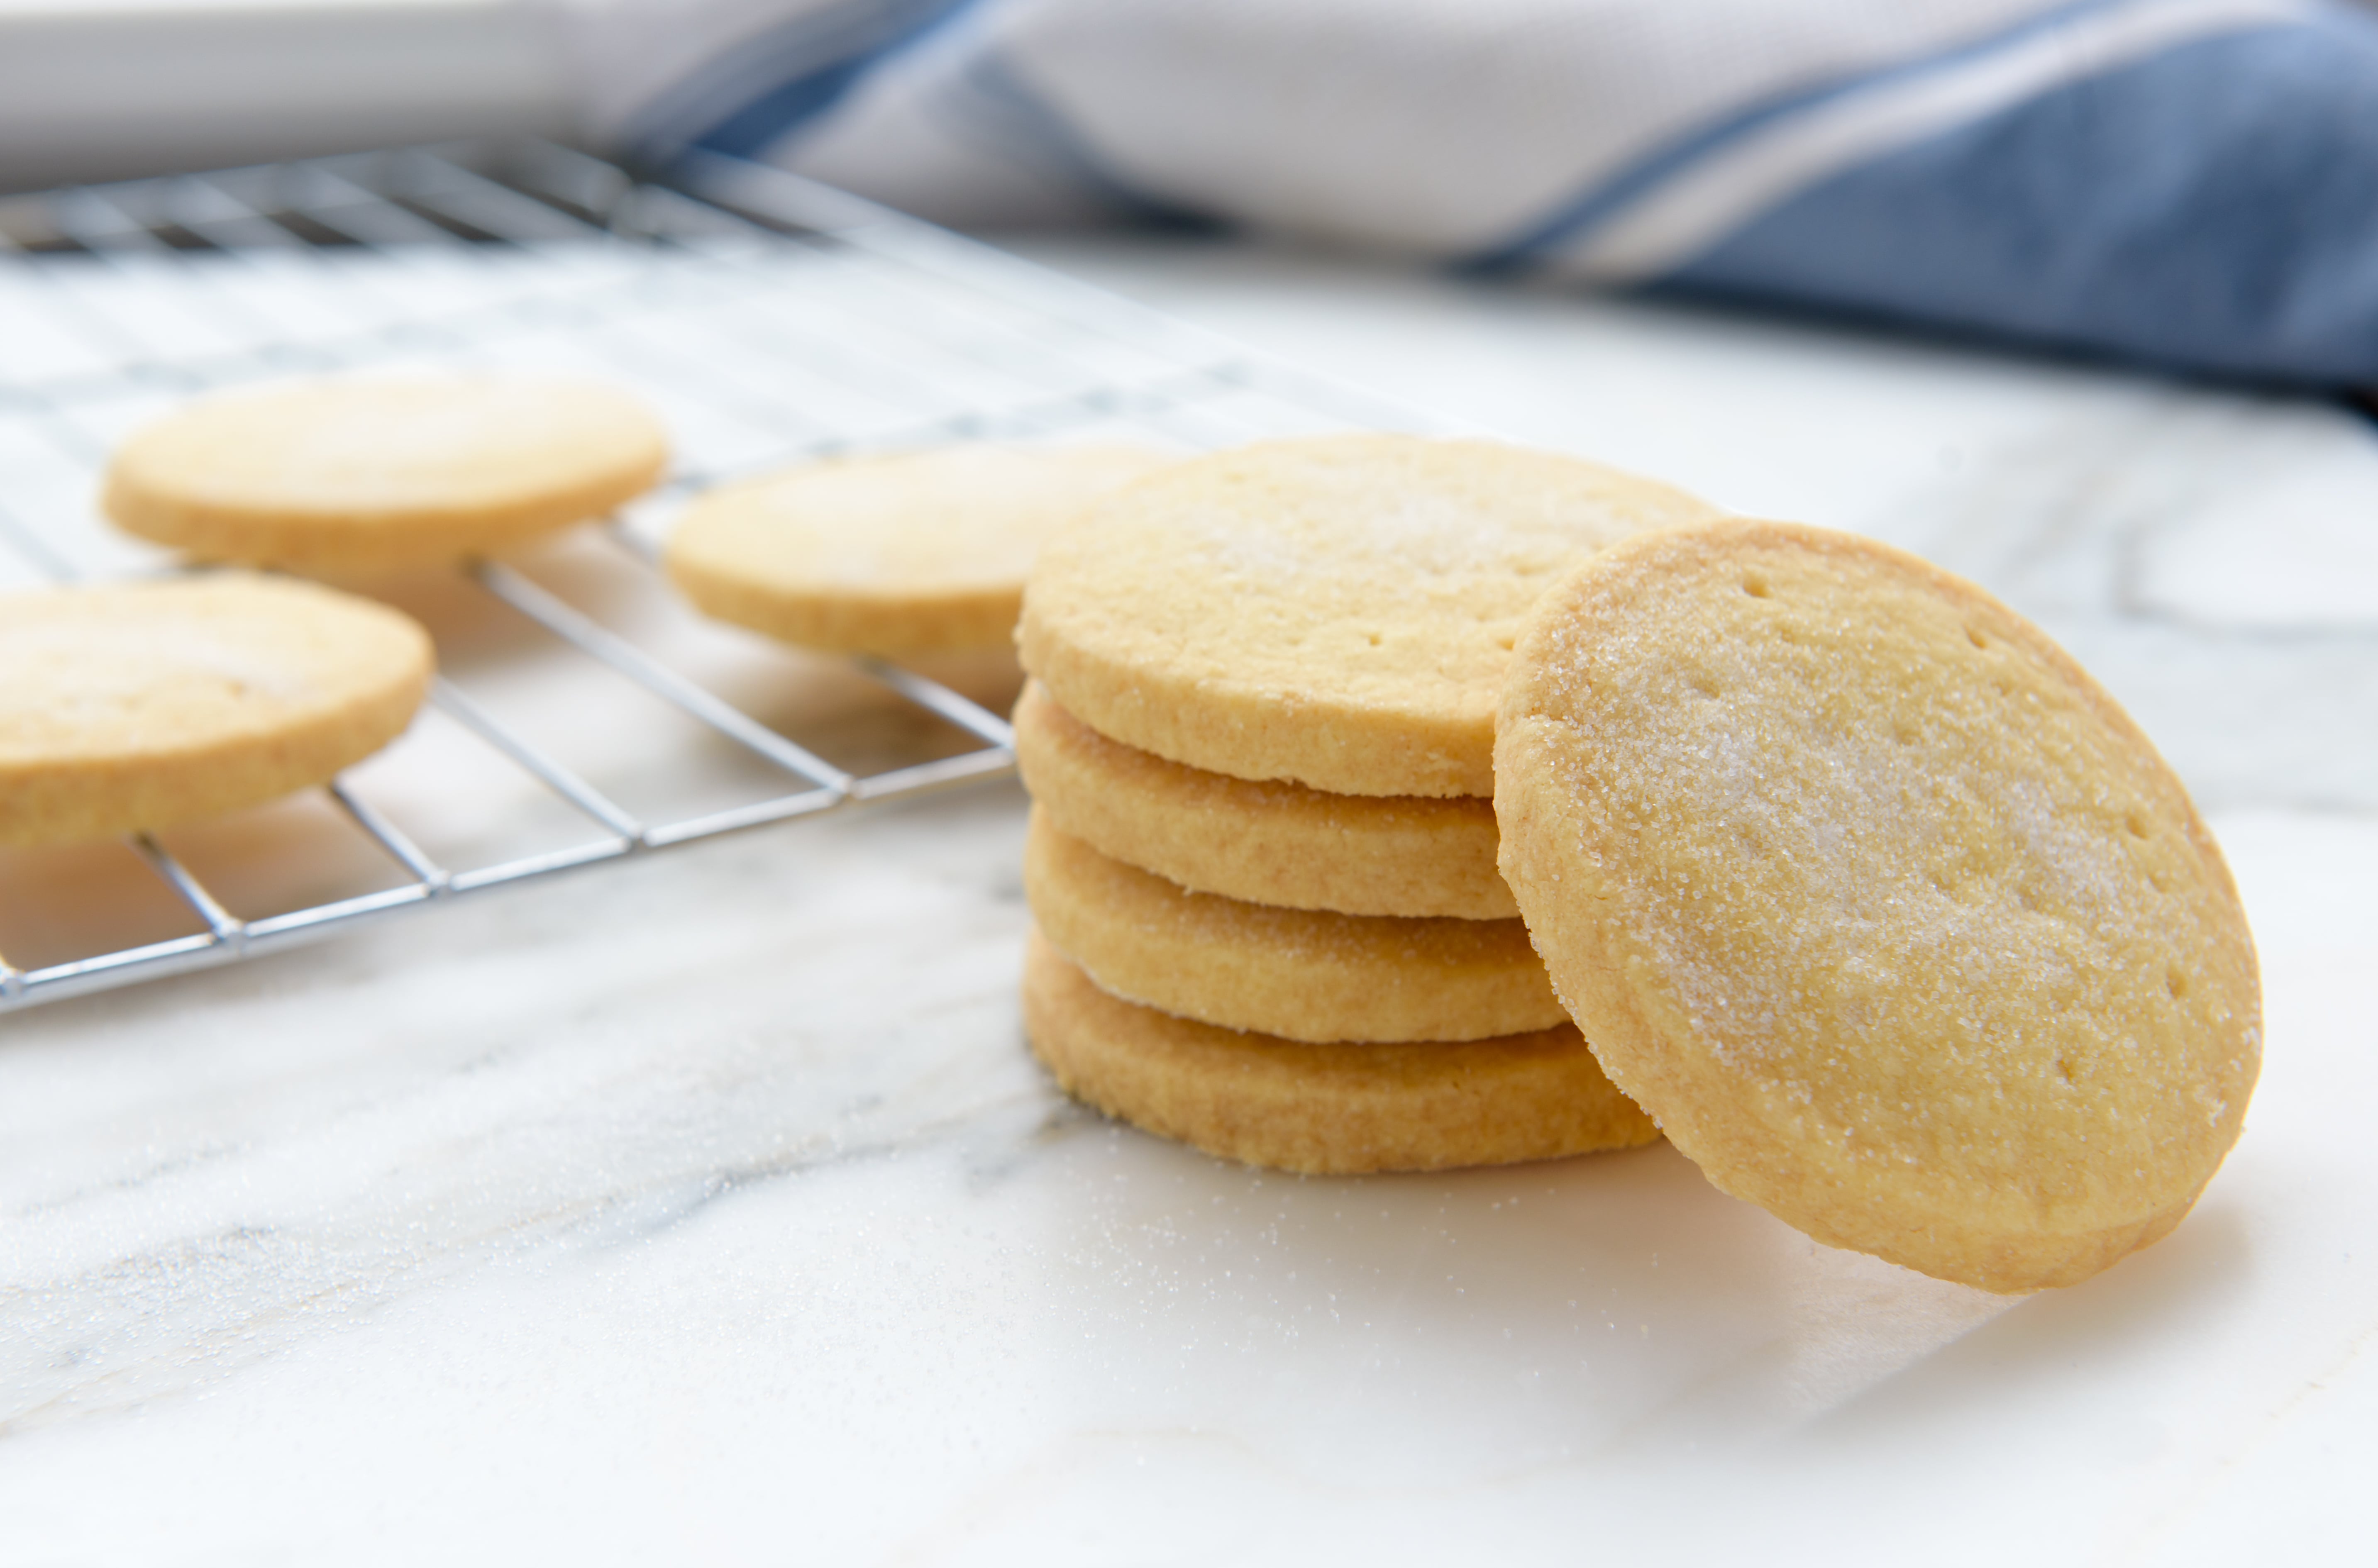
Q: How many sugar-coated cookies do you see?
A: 8